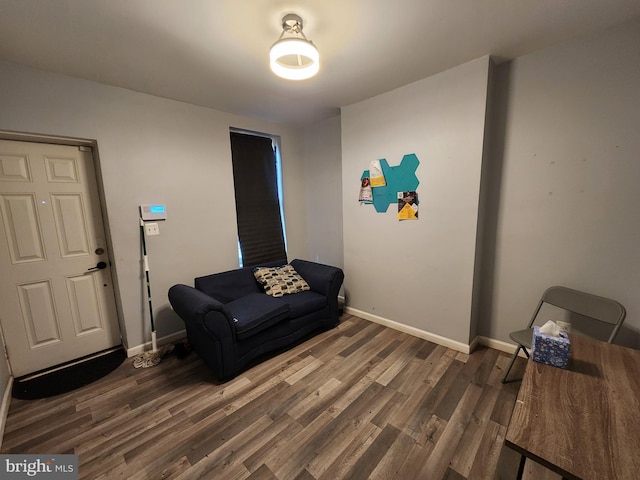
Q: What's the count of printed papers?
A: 3